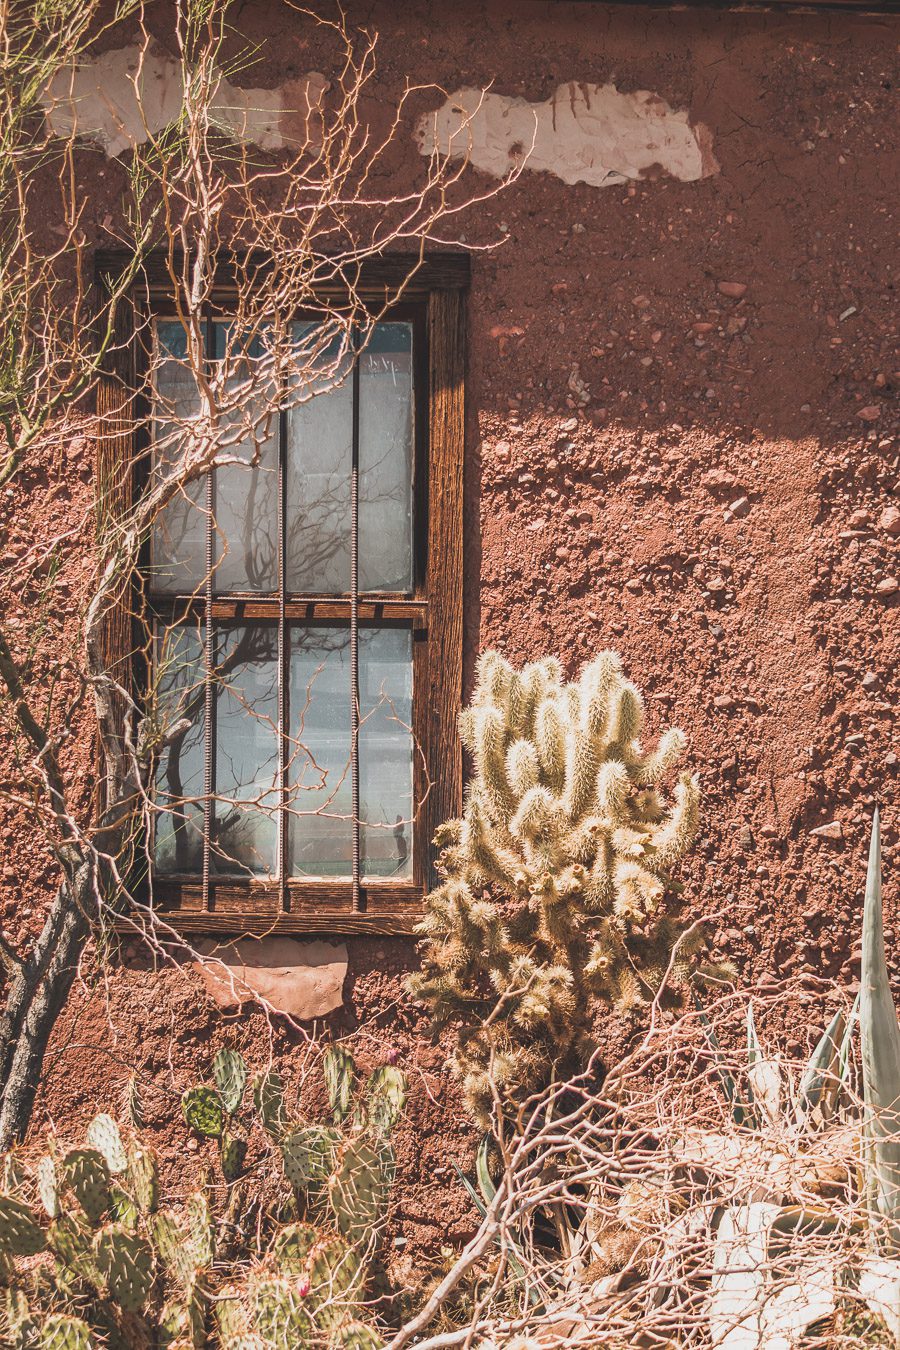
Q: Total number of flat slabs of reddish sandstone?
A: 1